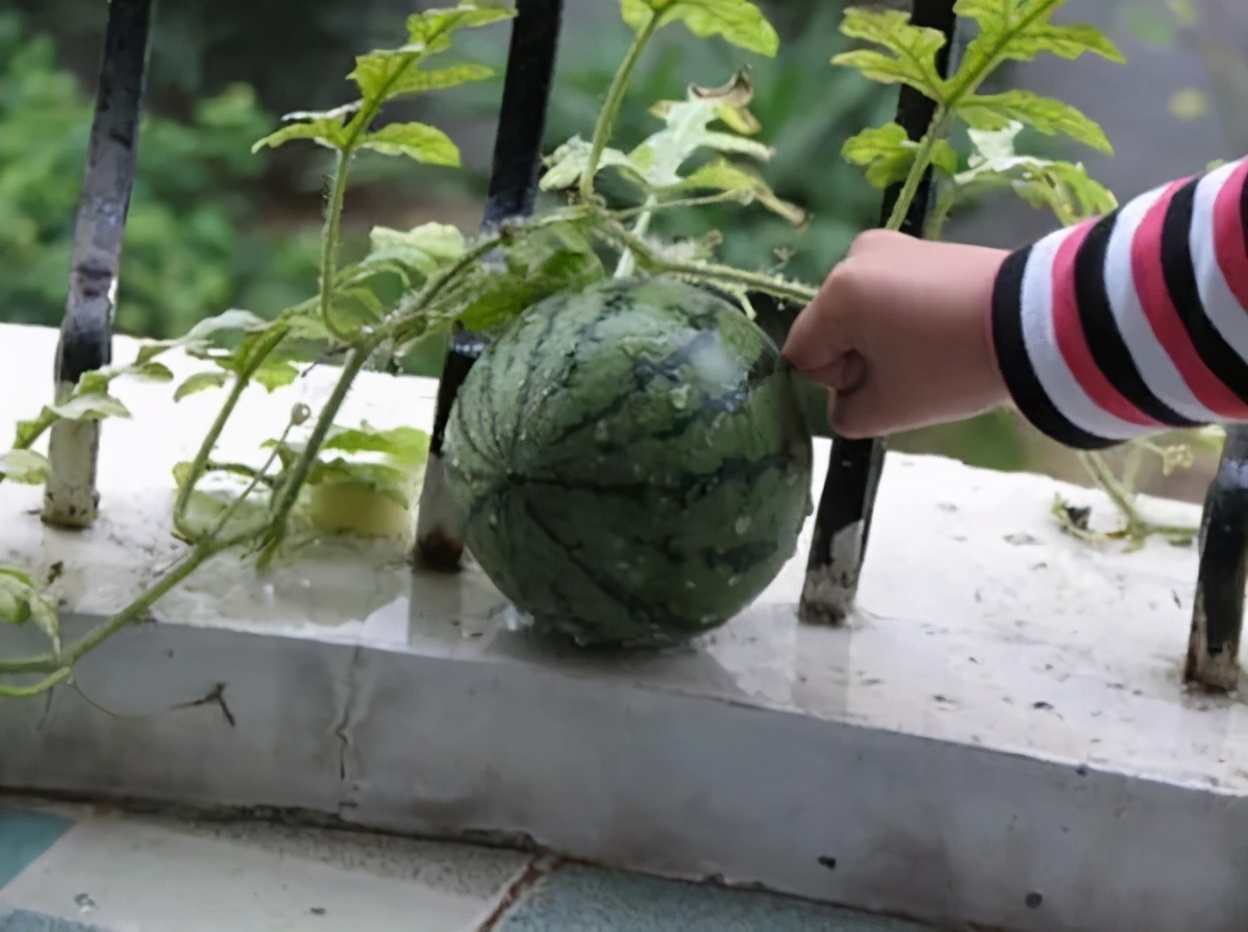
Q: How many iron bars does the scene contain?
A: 4